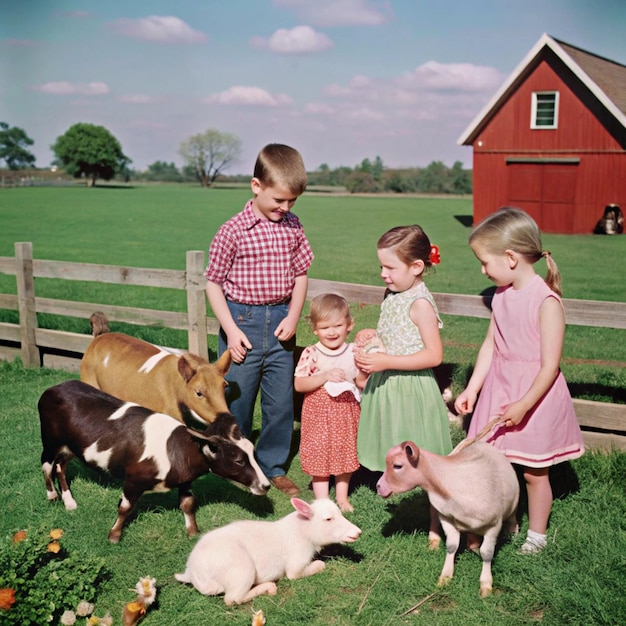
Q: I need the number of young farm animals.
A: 4